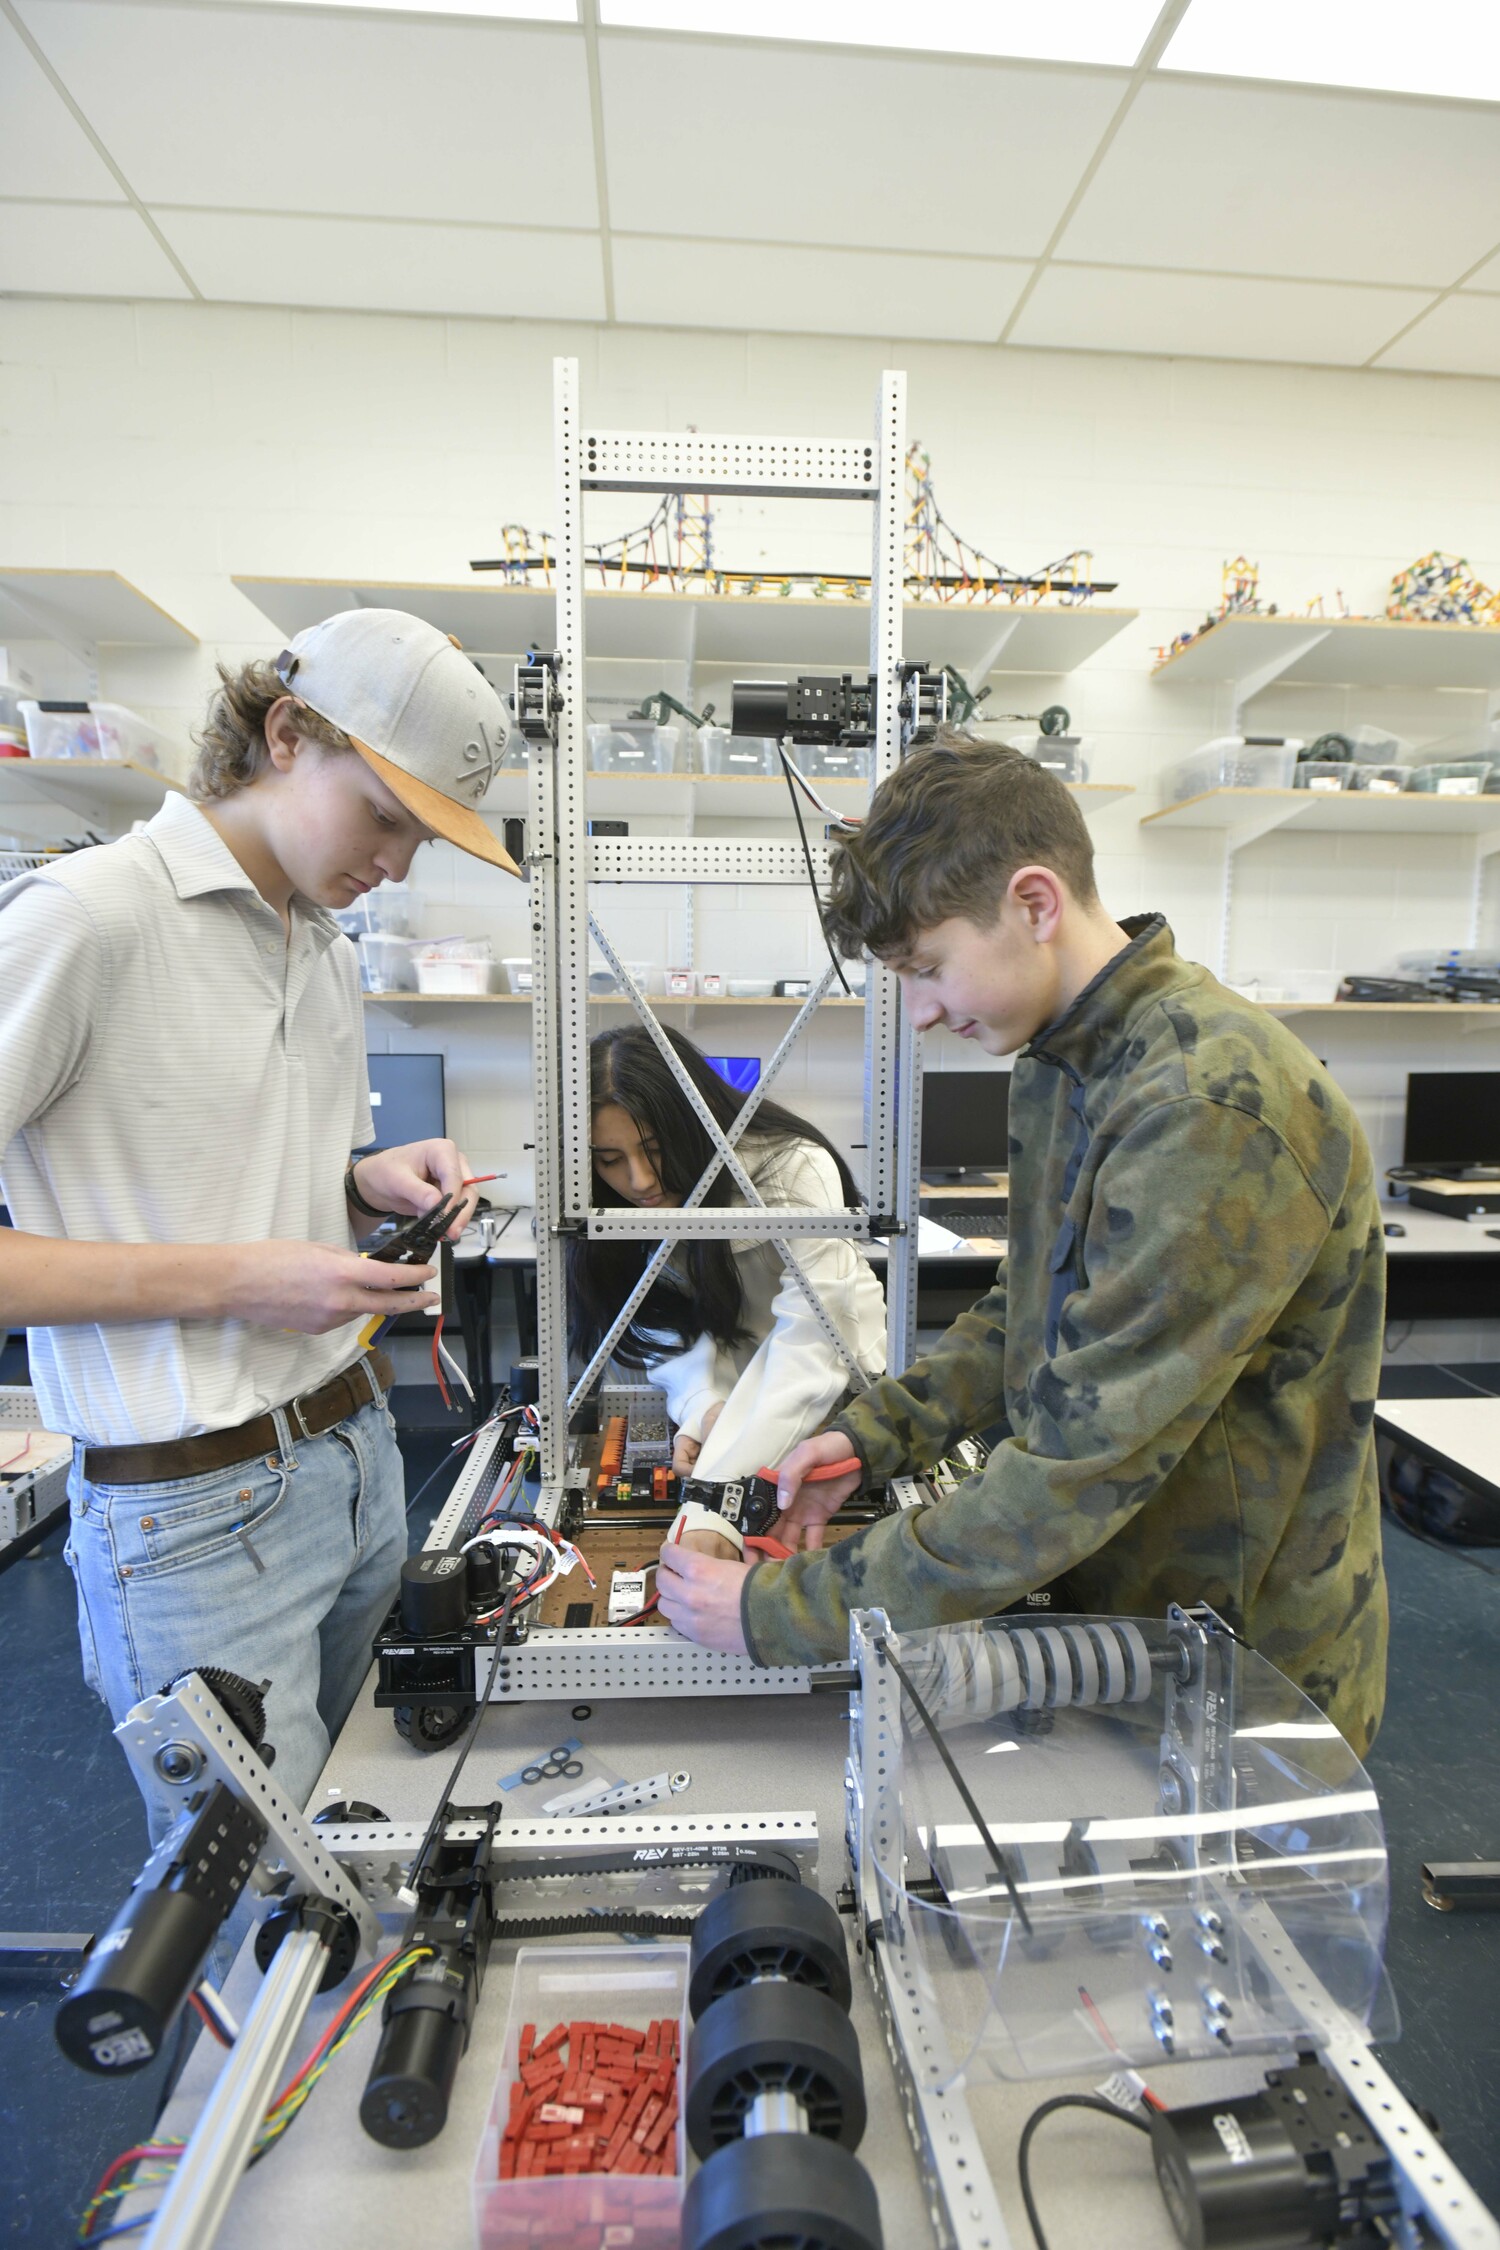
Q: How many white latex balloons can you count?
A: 0